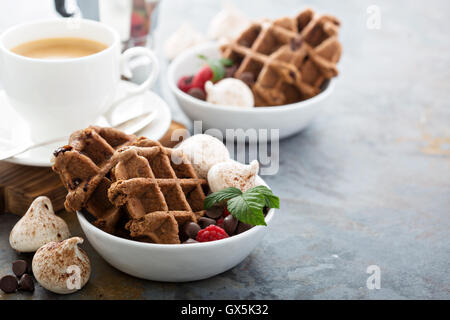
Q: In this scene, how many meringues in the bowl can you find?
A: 2